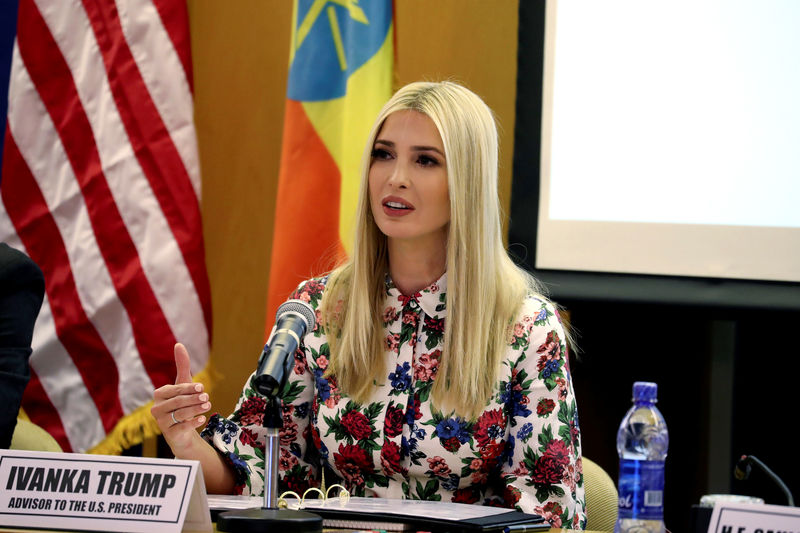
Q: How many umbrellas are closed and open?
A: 0